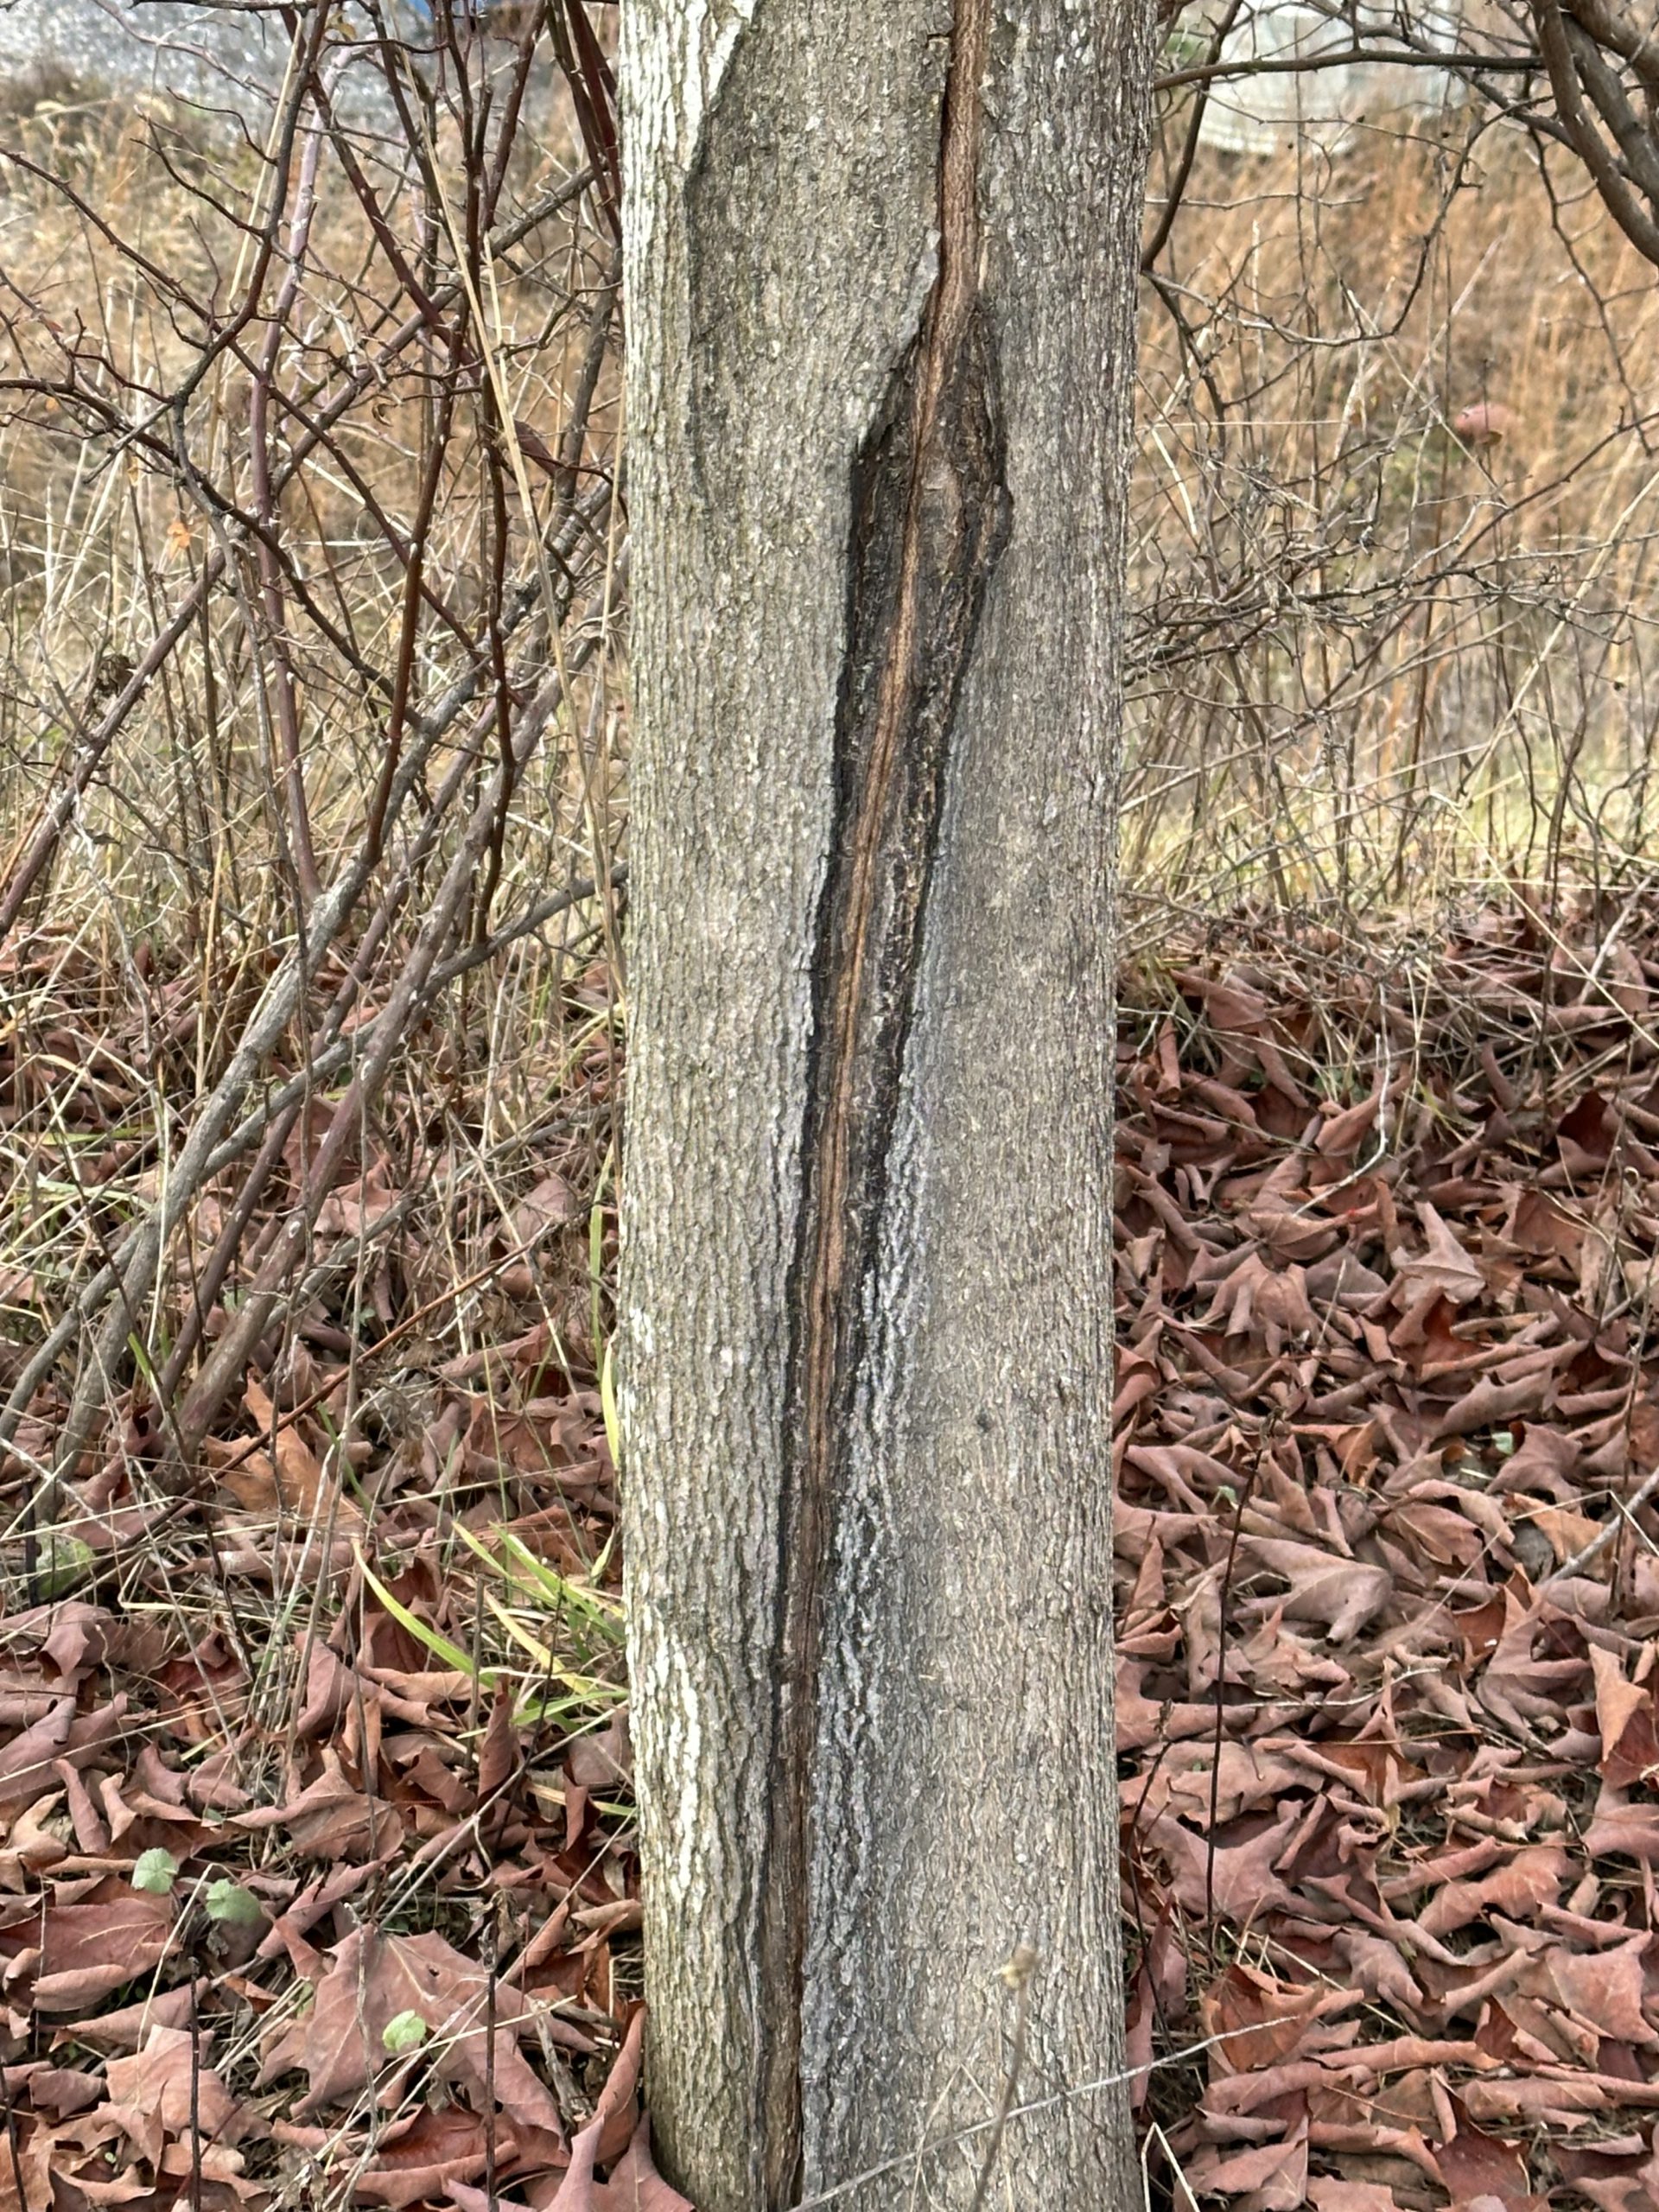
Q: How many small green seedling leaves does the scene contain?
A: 3